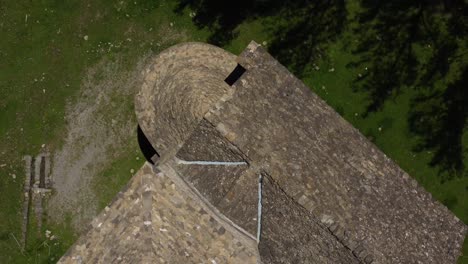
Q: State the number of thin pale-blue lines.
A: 2